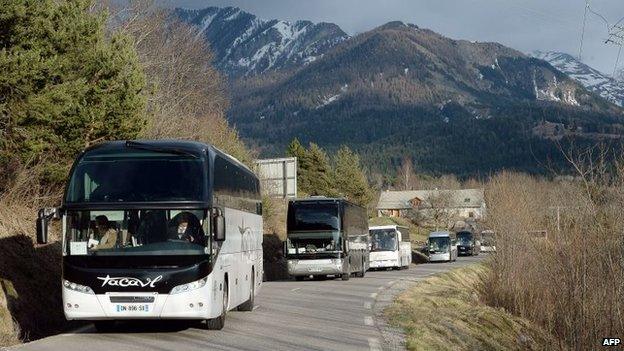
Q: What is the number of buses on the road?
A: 6